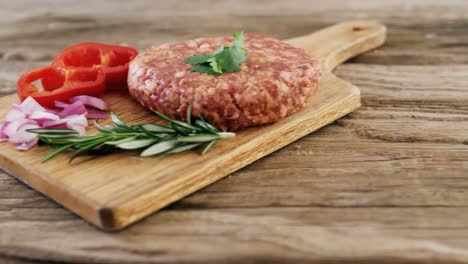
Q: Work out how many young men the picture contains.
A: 0